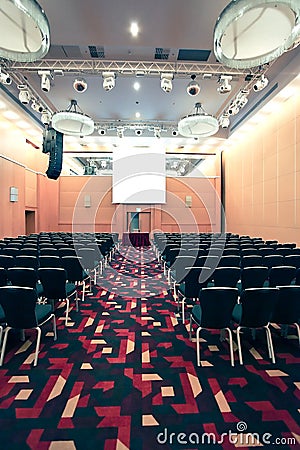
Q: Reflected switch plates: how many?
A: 0